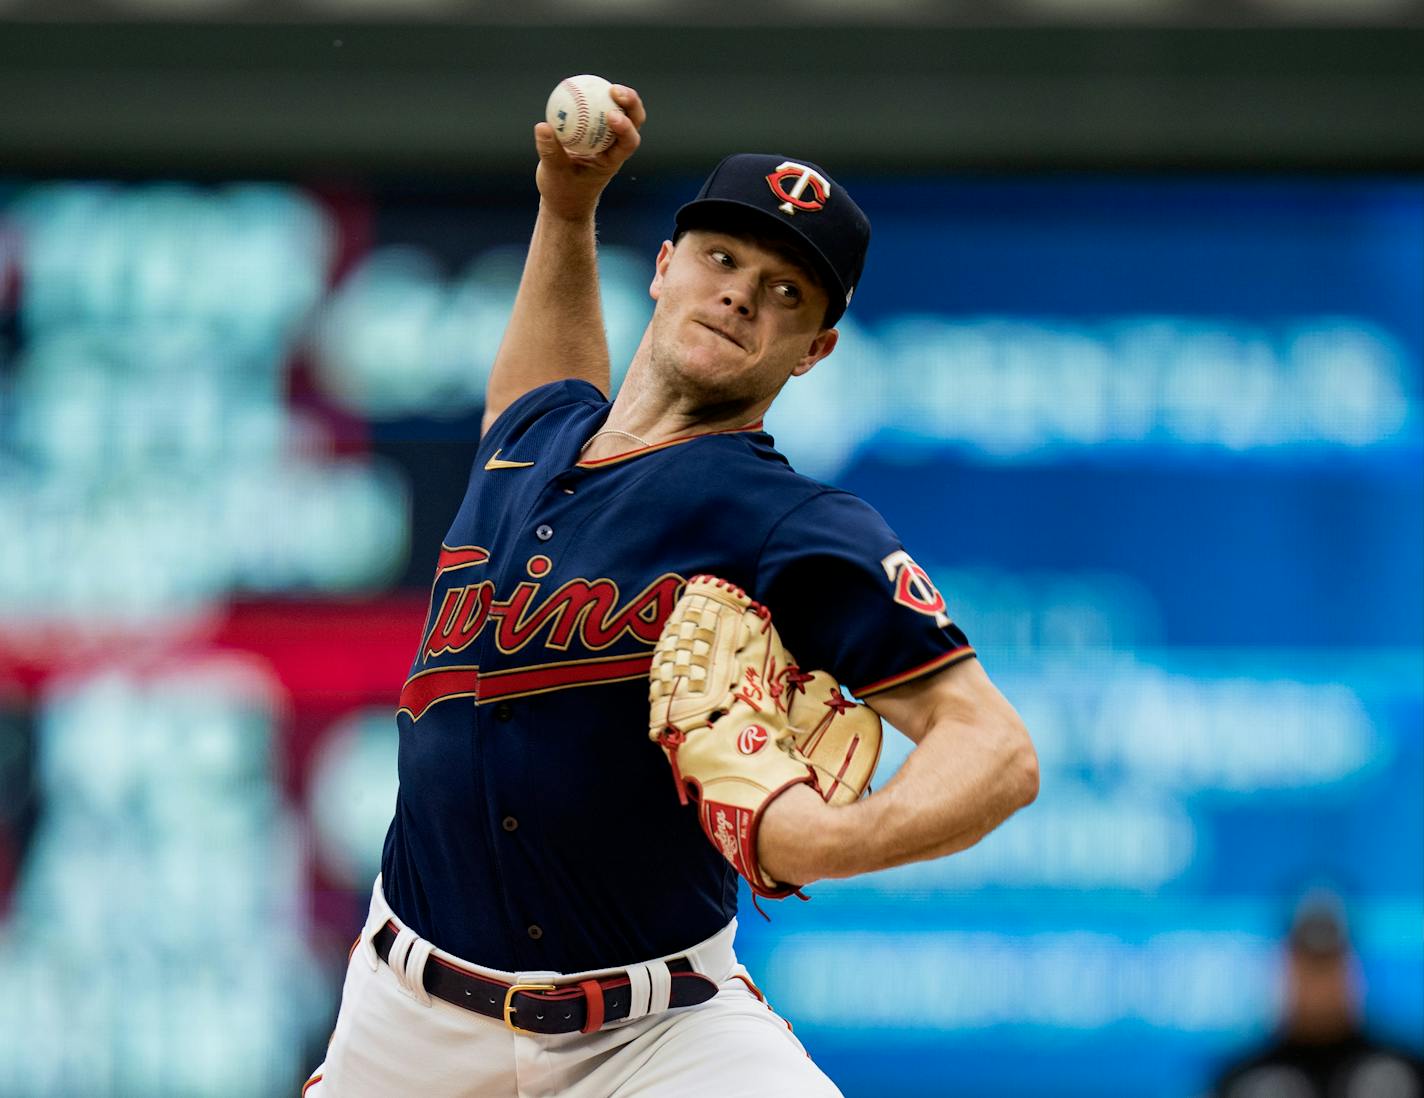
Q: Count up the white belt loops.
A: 4